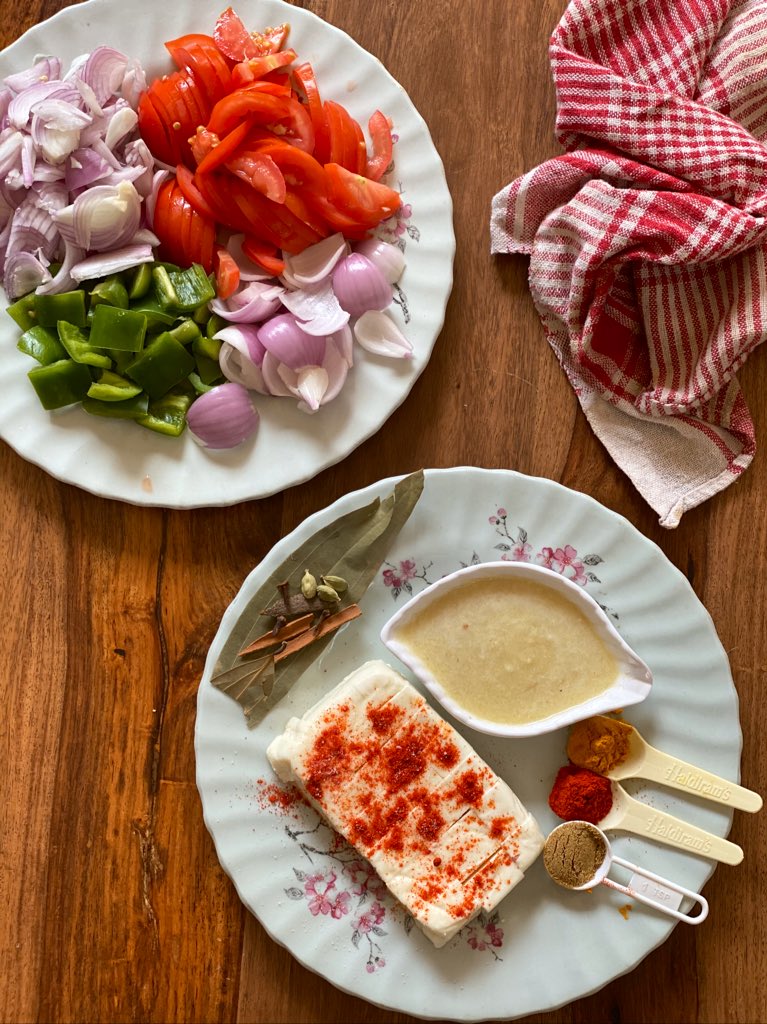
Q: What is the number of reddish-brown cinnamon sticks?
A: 2